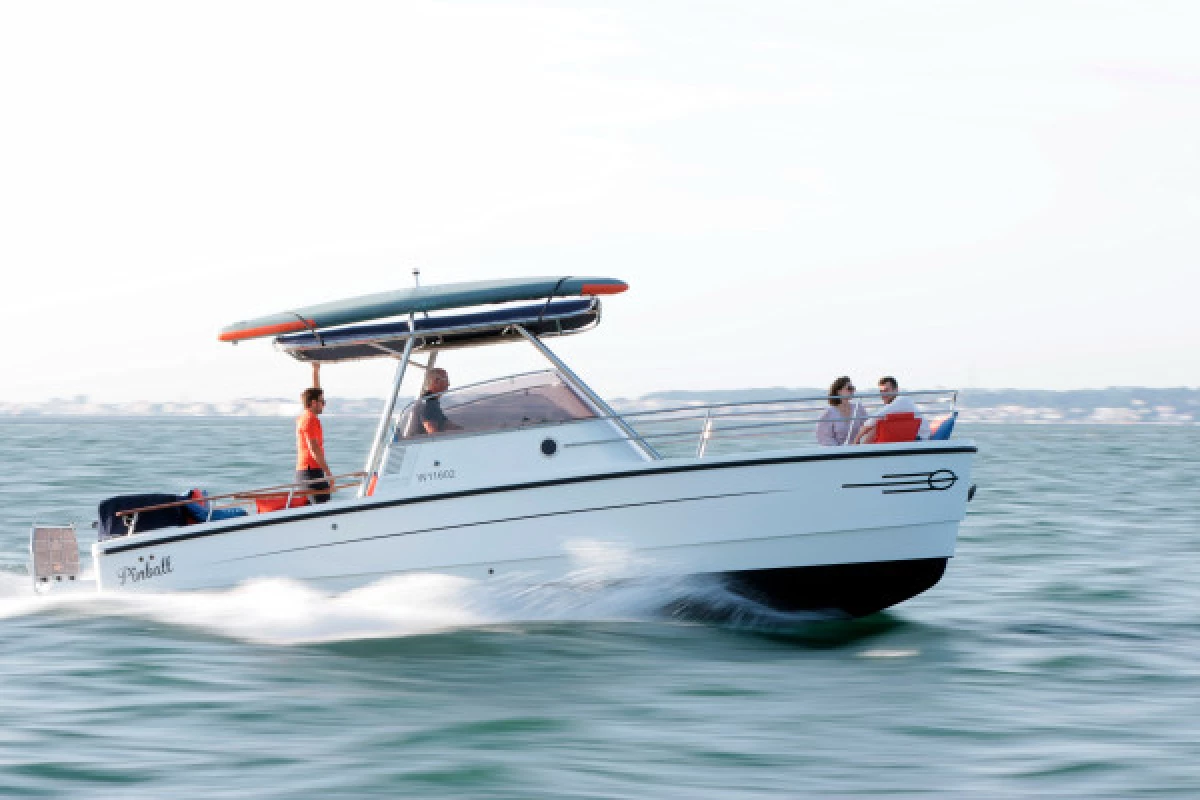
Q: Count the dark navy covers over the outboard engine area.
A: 1